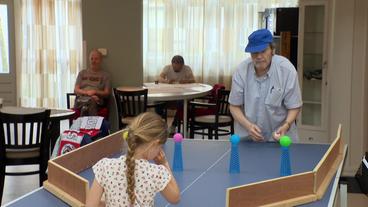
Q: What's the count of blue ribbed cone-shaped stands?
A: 3